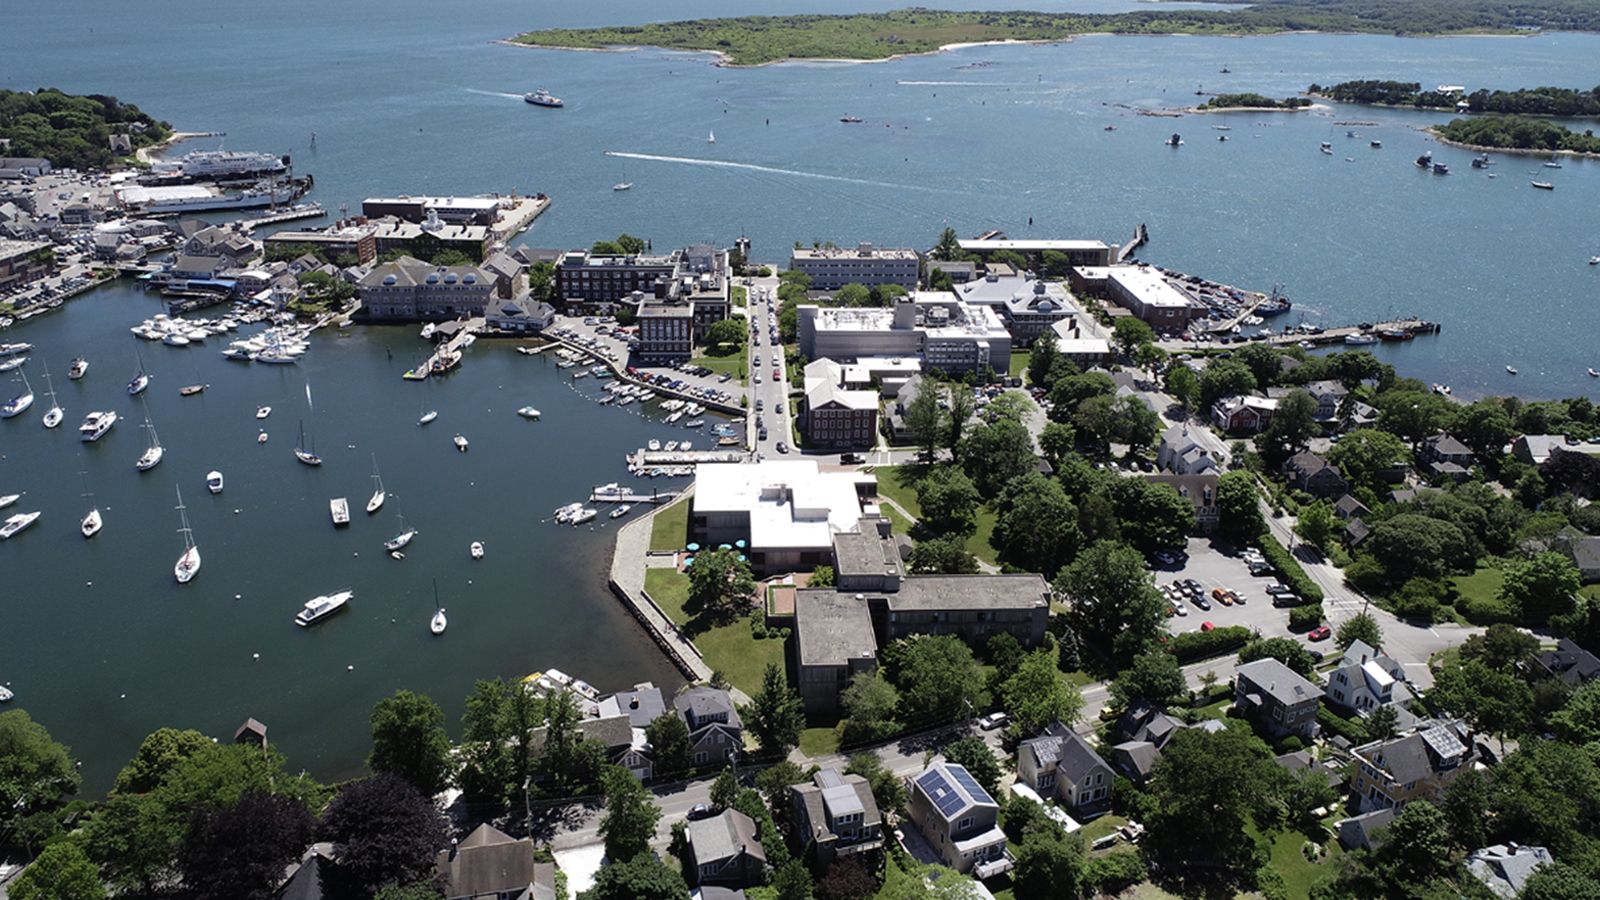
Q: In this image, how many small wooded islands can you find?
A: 3